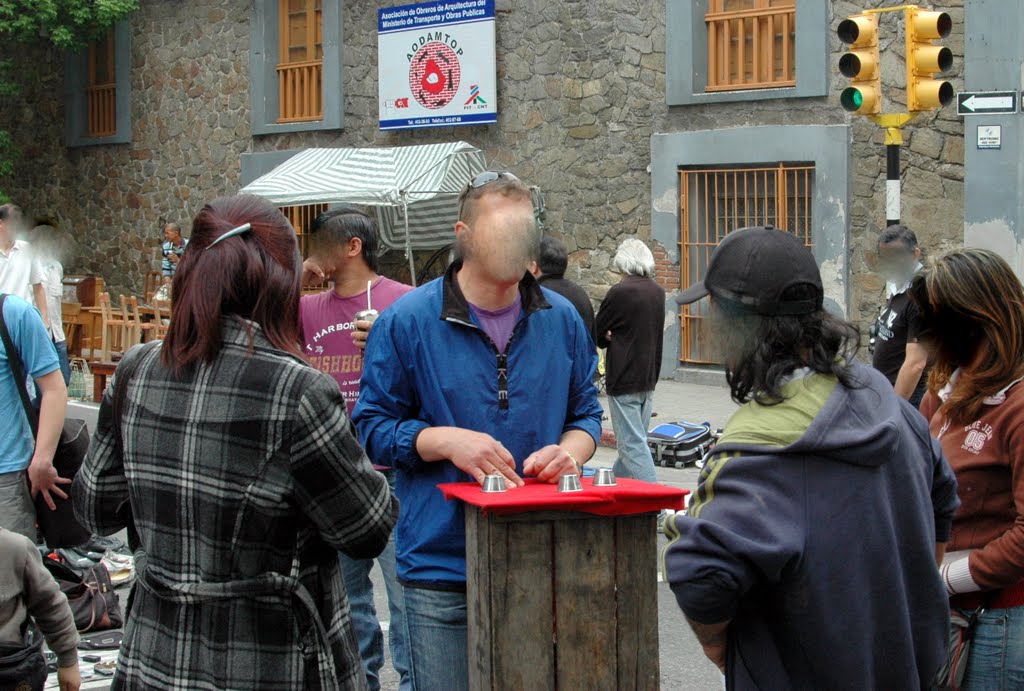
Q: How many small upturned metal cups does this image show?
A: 3